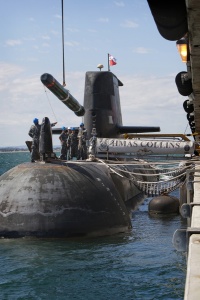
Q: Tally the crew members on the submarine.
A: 5